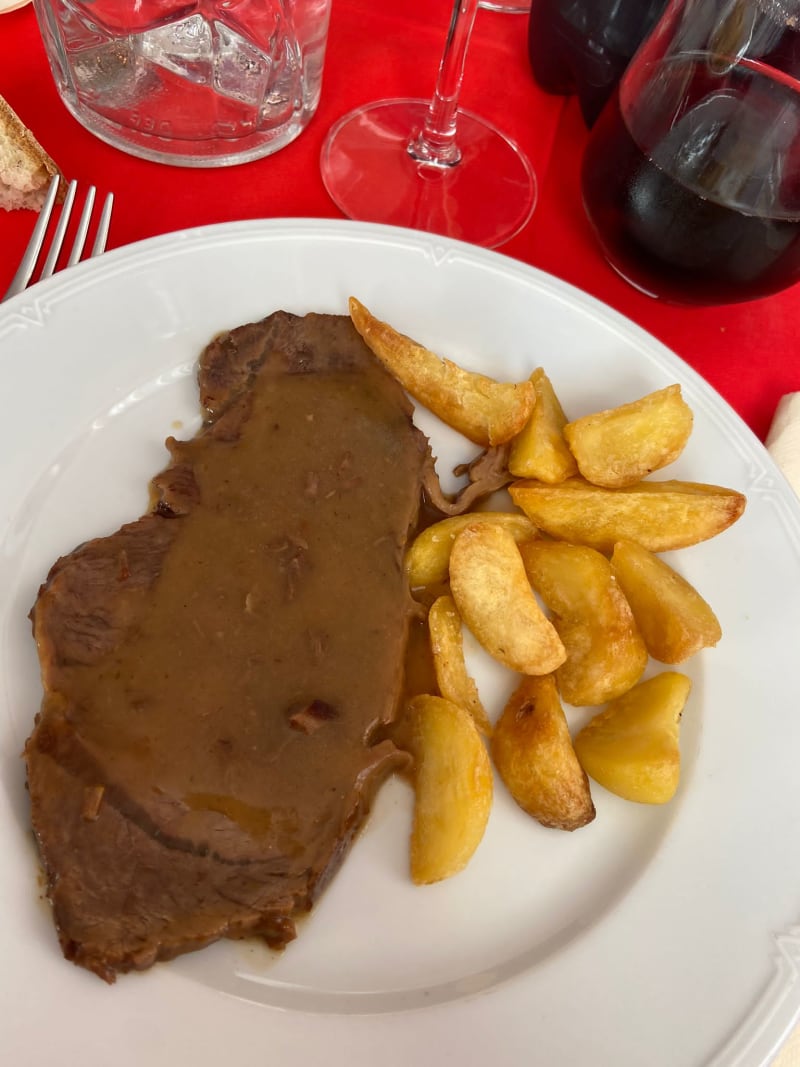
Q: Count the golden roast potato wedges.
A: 12